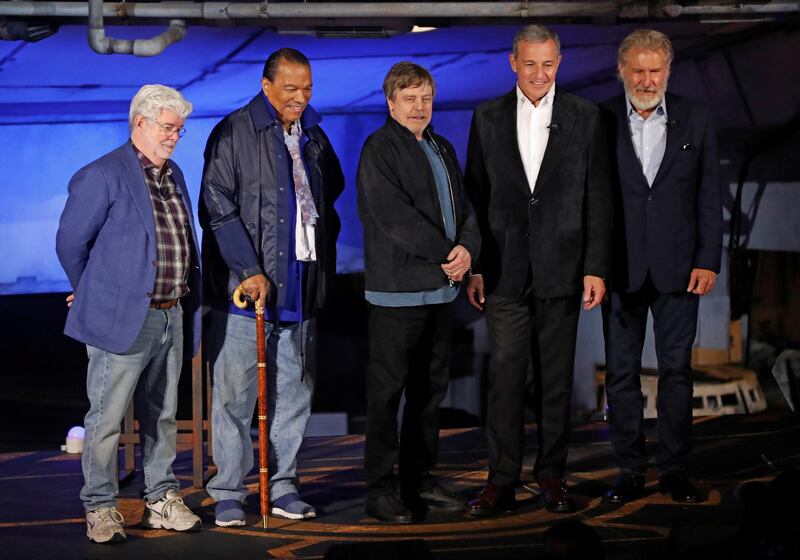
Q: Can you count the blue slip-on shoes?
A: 2